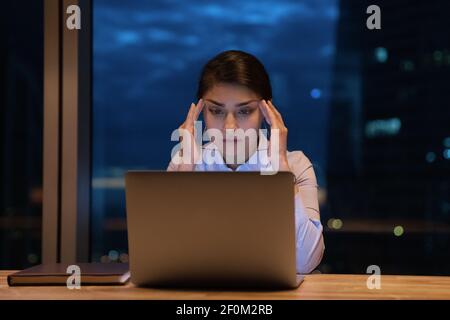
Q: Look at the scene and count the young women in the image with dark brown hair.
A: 1